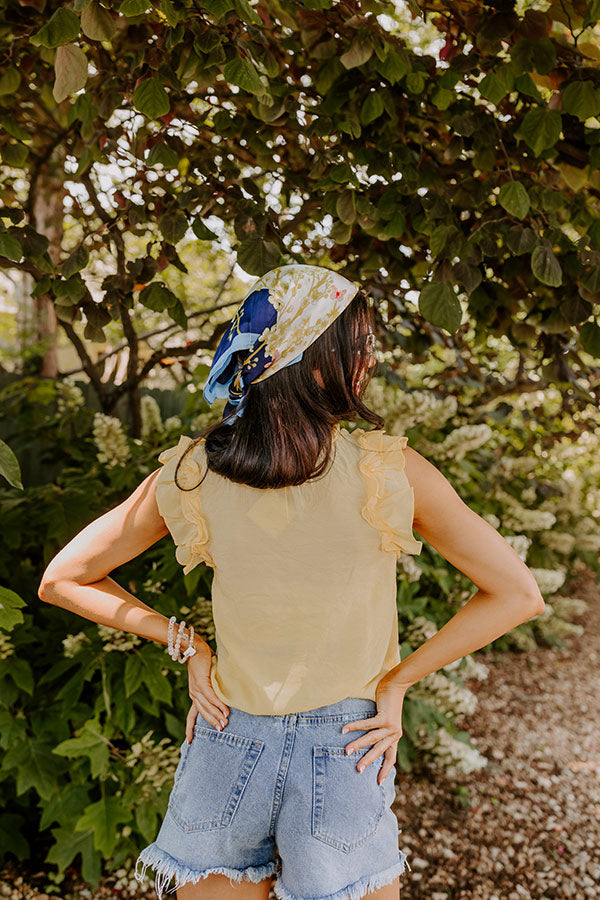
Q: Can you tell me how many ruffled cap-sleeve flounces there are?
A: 2